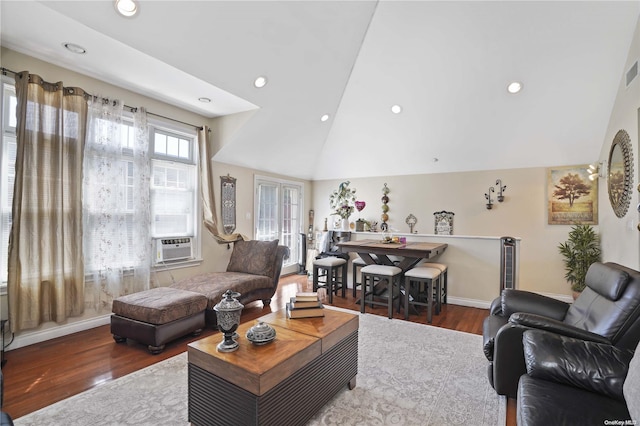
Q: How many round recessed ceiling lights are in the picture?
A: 7